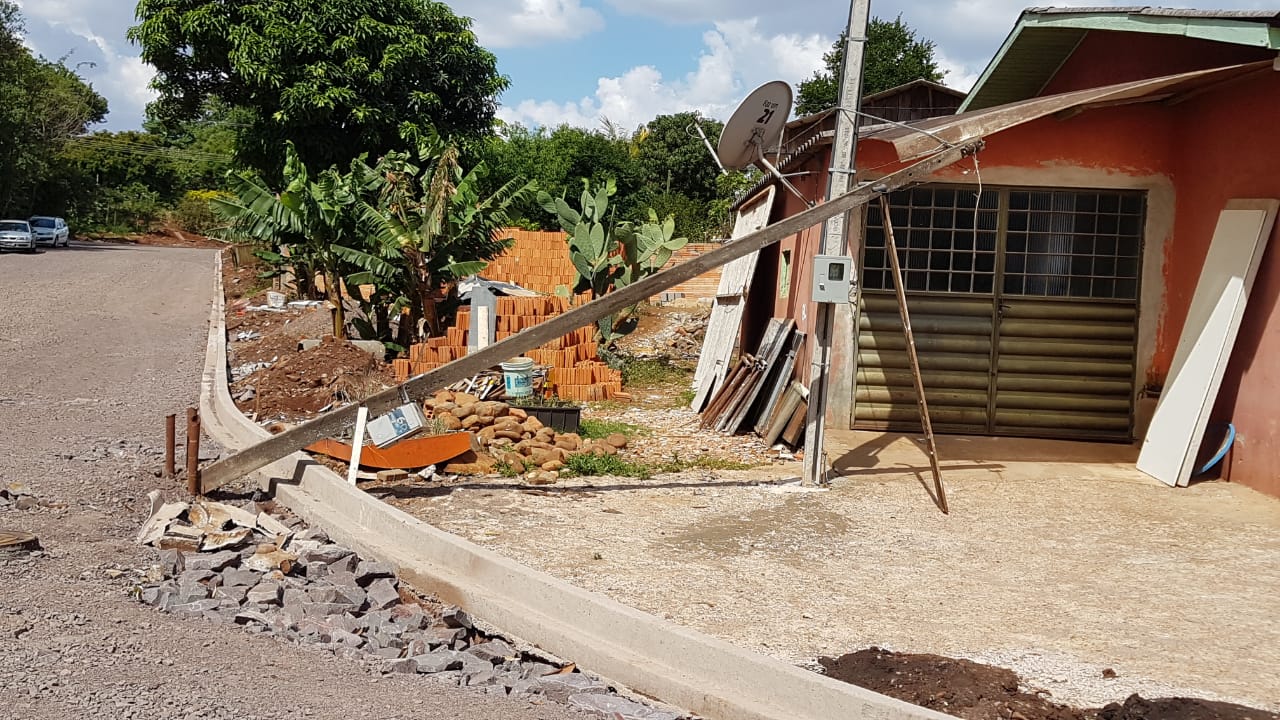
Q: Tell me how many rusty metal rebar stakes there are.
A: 3